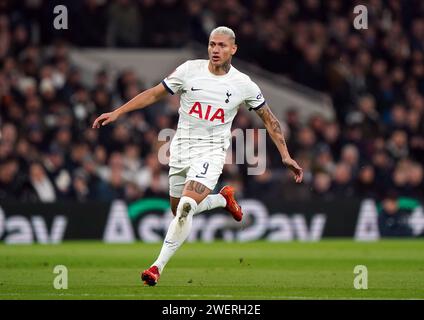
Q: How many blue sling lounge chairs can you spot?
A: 0